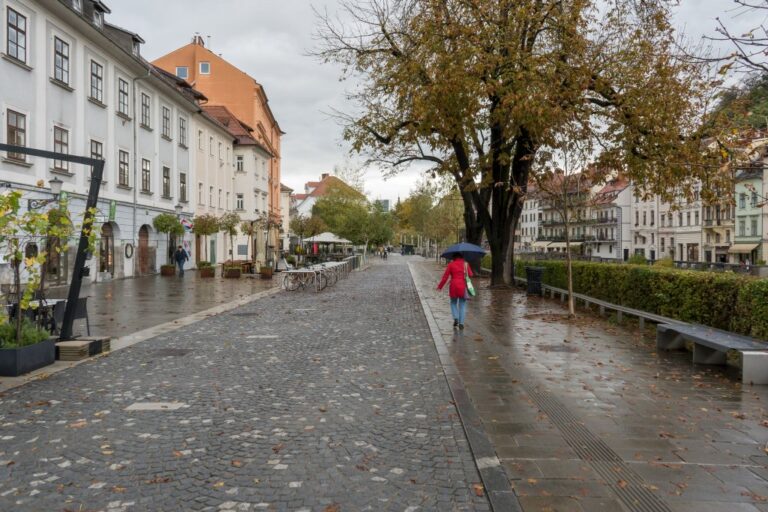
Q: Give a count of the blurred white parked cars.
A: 0